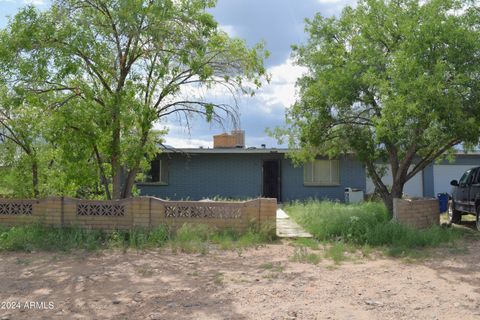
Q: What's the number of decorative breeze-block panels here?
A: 3